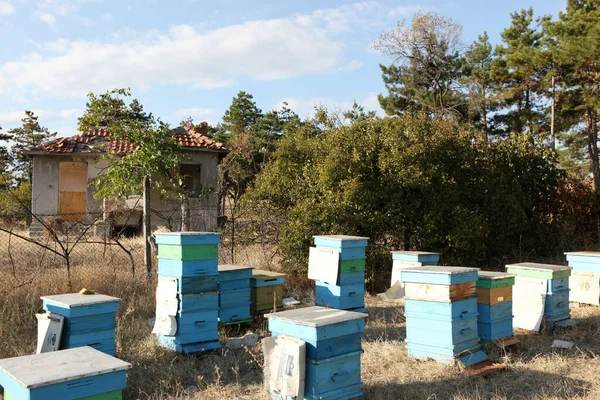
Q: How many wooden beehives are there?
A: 12